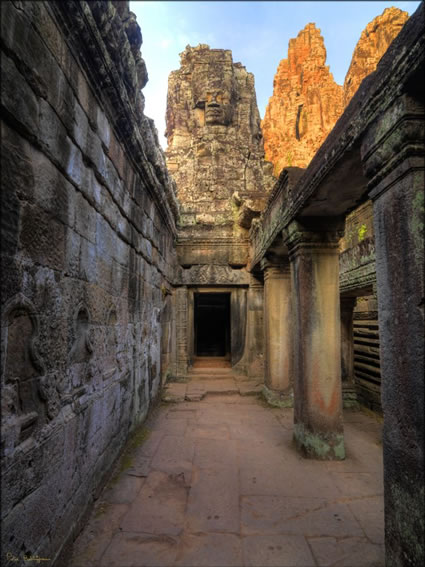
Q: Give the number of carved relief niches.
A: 3